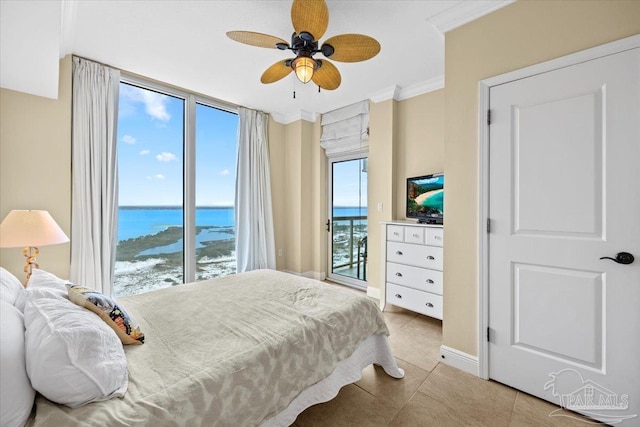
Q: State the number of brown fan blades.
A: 5